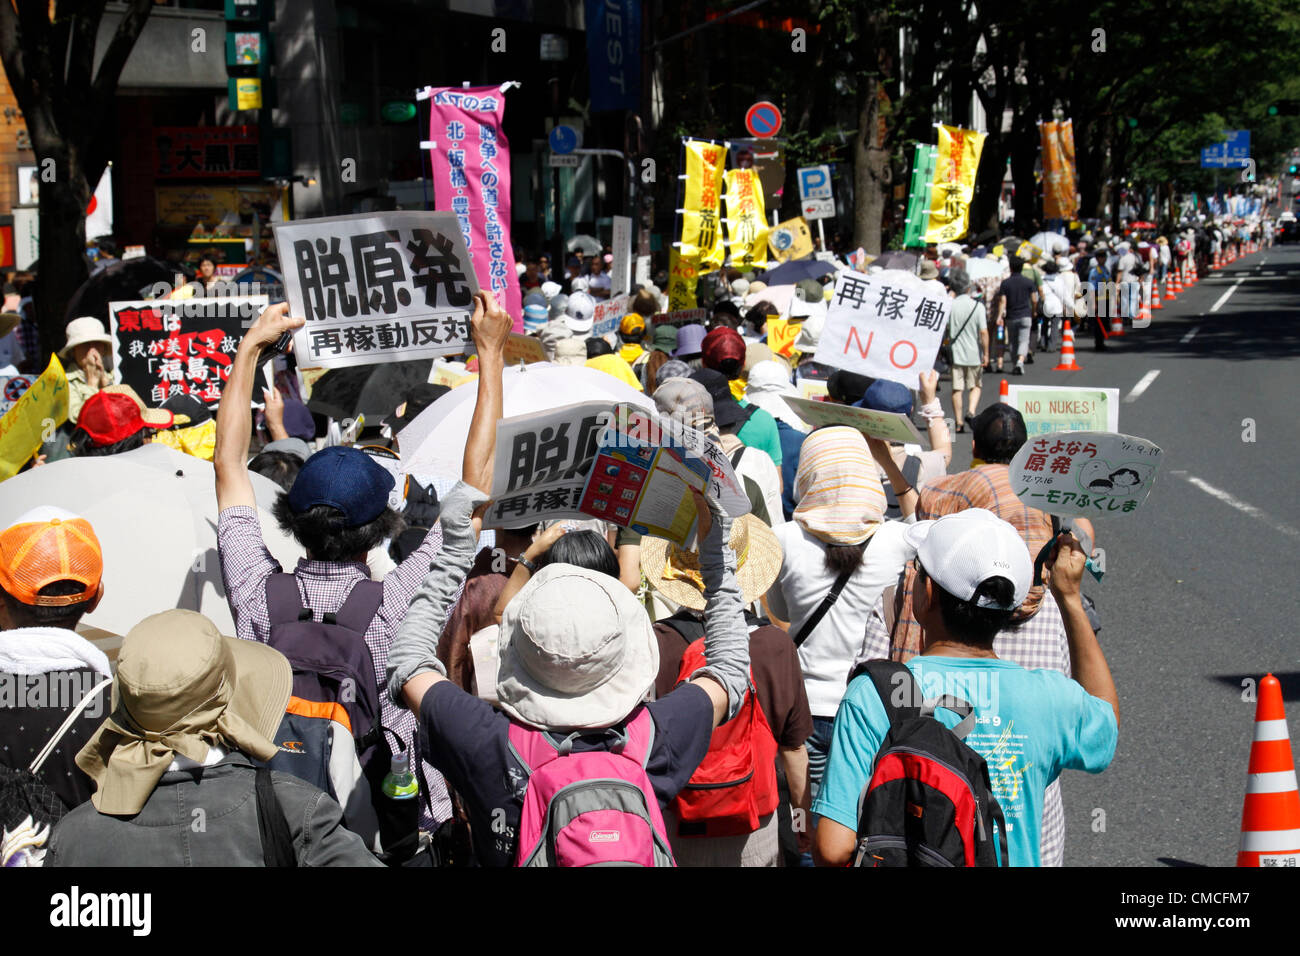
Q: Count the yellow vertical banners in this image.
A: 3